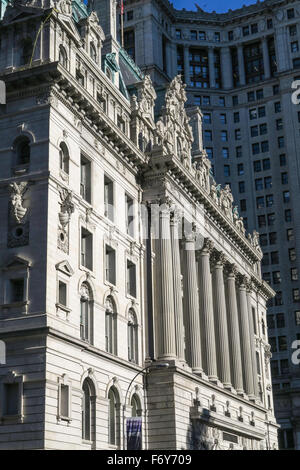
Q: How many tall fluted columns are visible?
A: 8